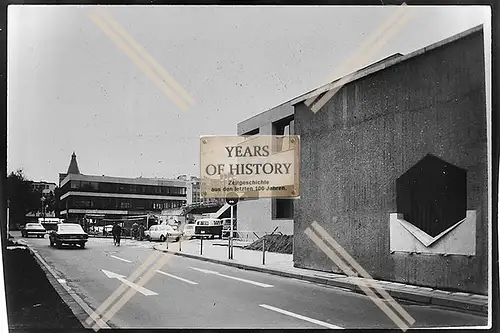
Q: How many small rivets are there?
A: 4